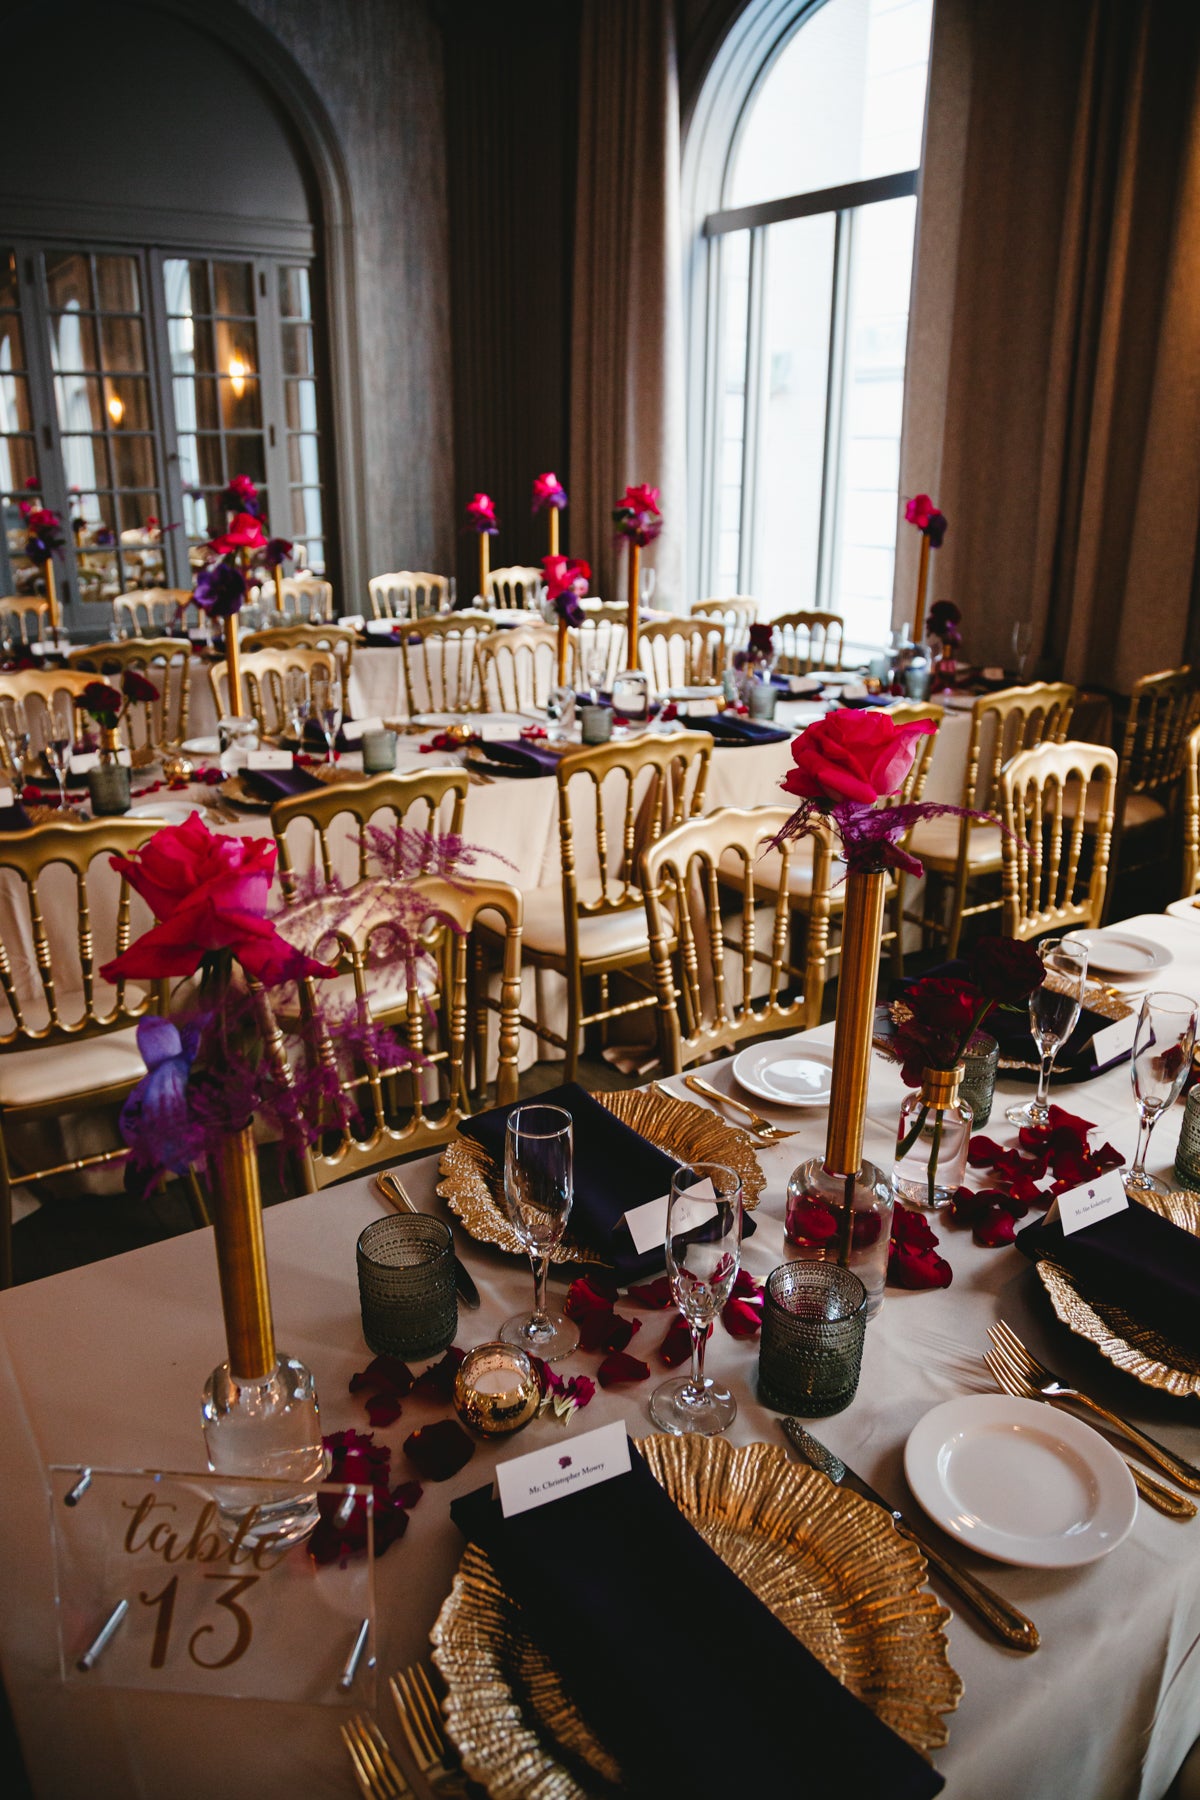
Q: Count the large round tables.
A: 0